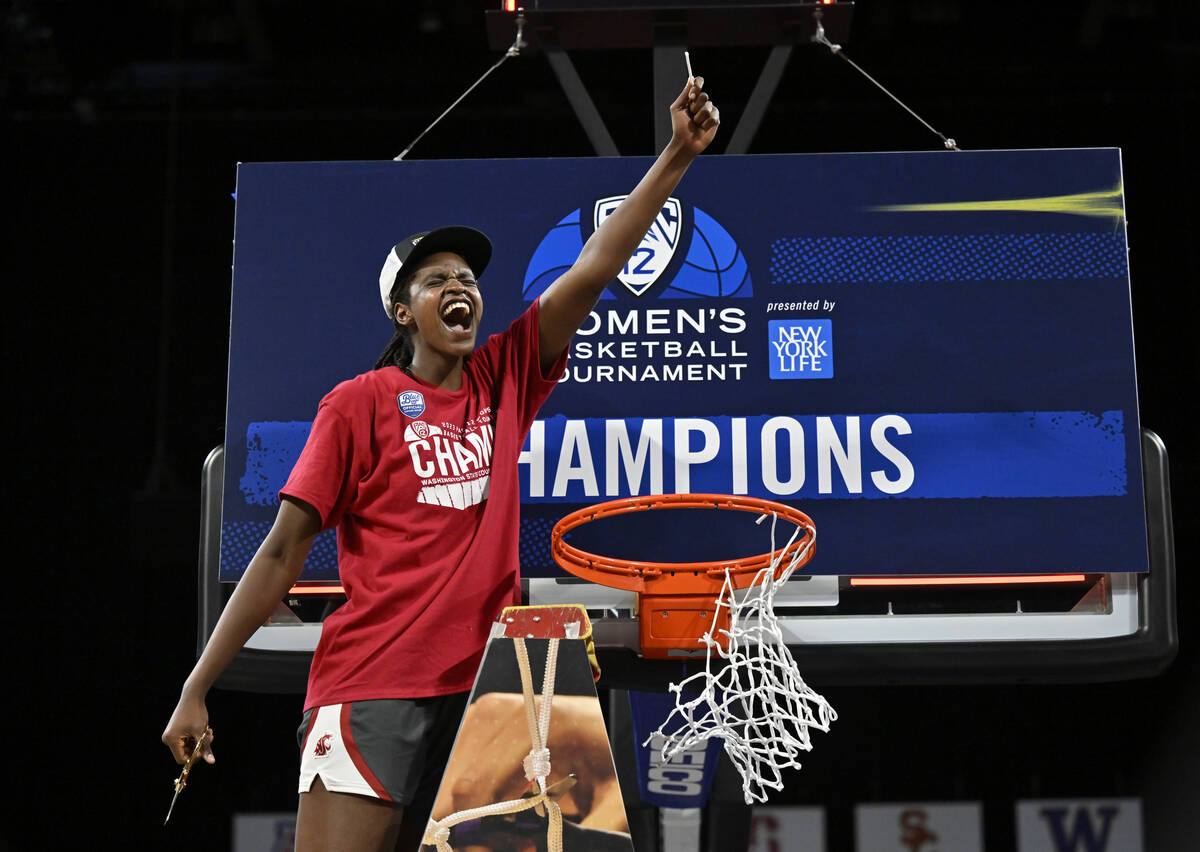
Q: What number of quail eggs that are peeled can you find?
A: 0